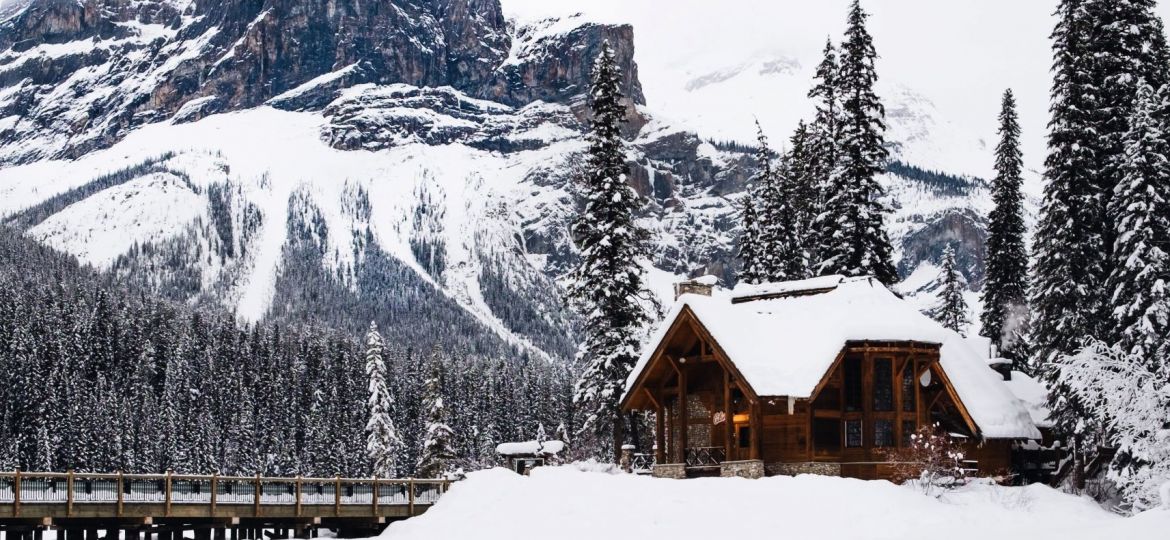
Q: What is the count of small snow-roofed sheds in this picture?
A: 1